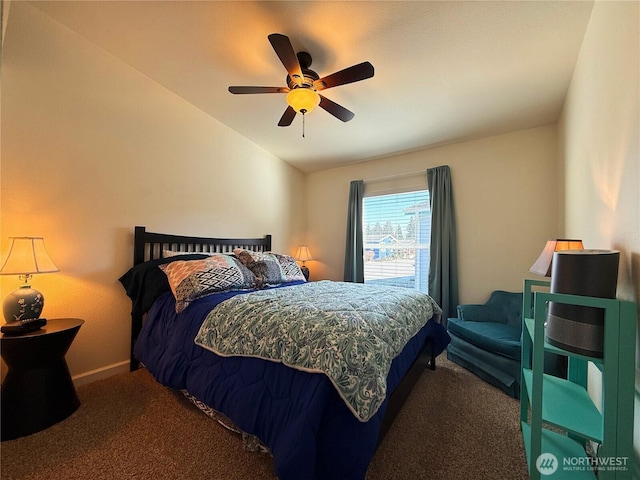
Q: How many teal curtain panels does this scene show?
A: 2